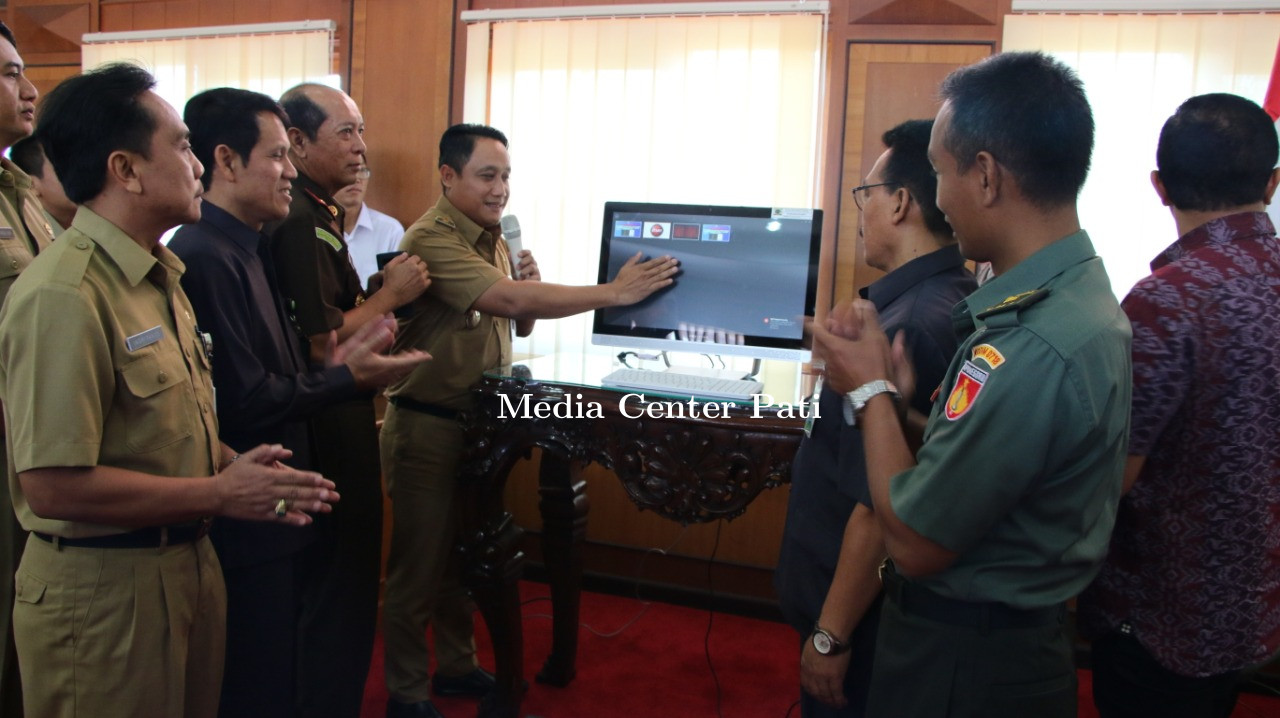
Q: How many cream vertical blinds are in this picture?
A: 3